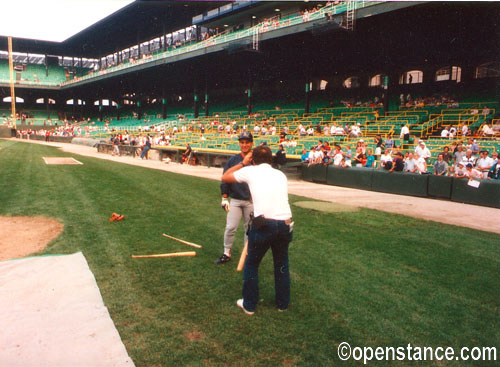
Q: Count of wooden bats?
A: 3